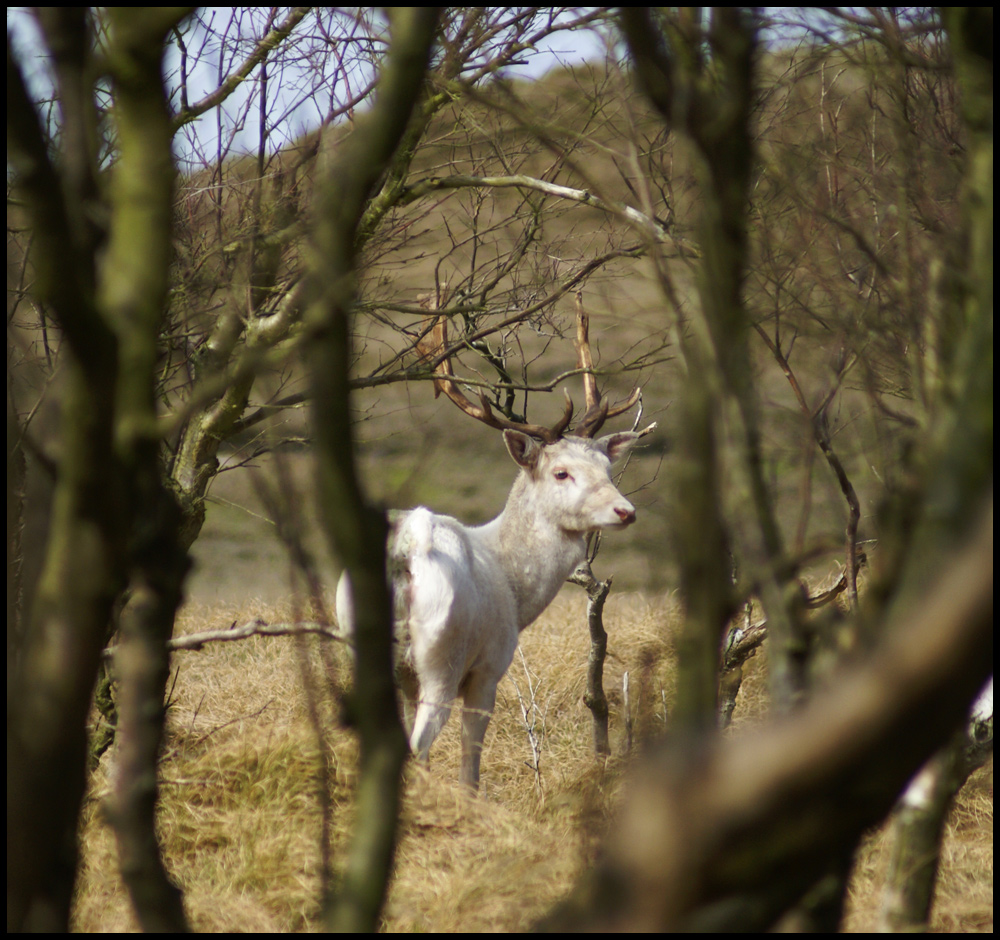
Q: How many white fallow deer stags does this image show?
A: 1